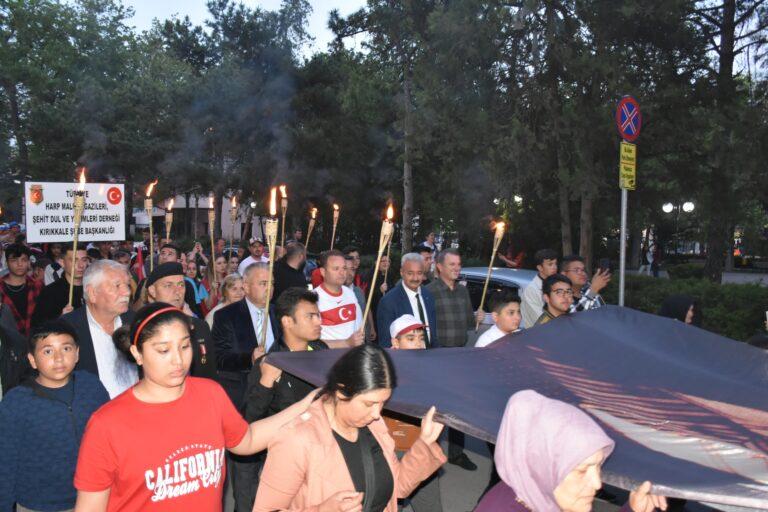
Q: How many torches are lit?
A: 11